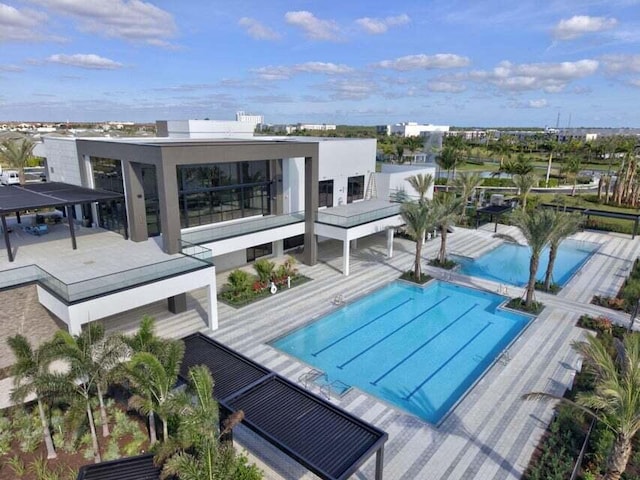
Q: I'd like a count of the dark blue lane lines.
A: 4